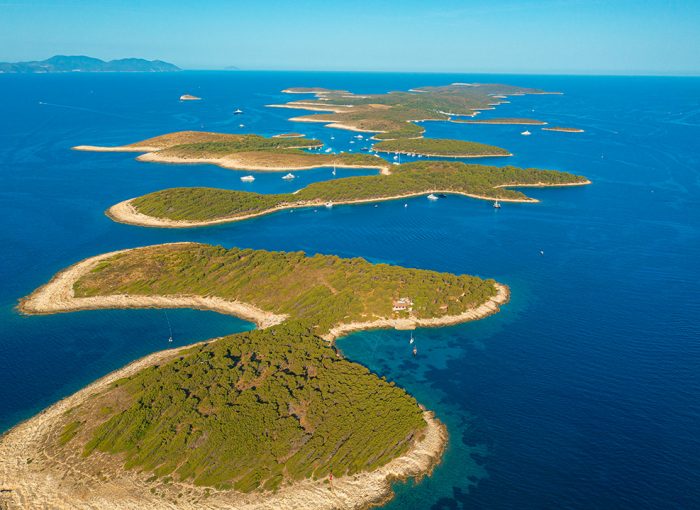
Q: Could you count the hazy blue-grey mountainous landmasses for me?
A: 1